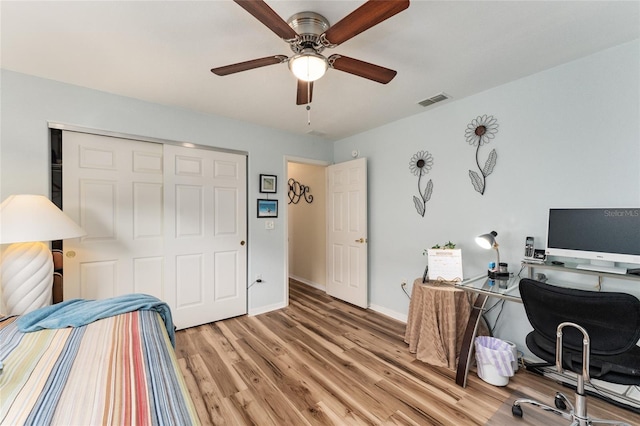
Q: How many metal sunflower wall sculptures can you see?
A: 2